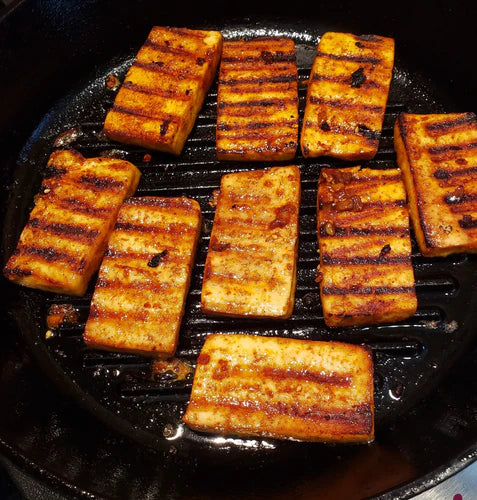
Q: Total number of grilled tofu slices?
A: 9